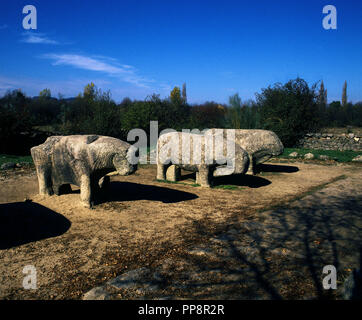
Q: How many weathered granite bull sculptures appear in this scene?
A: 3